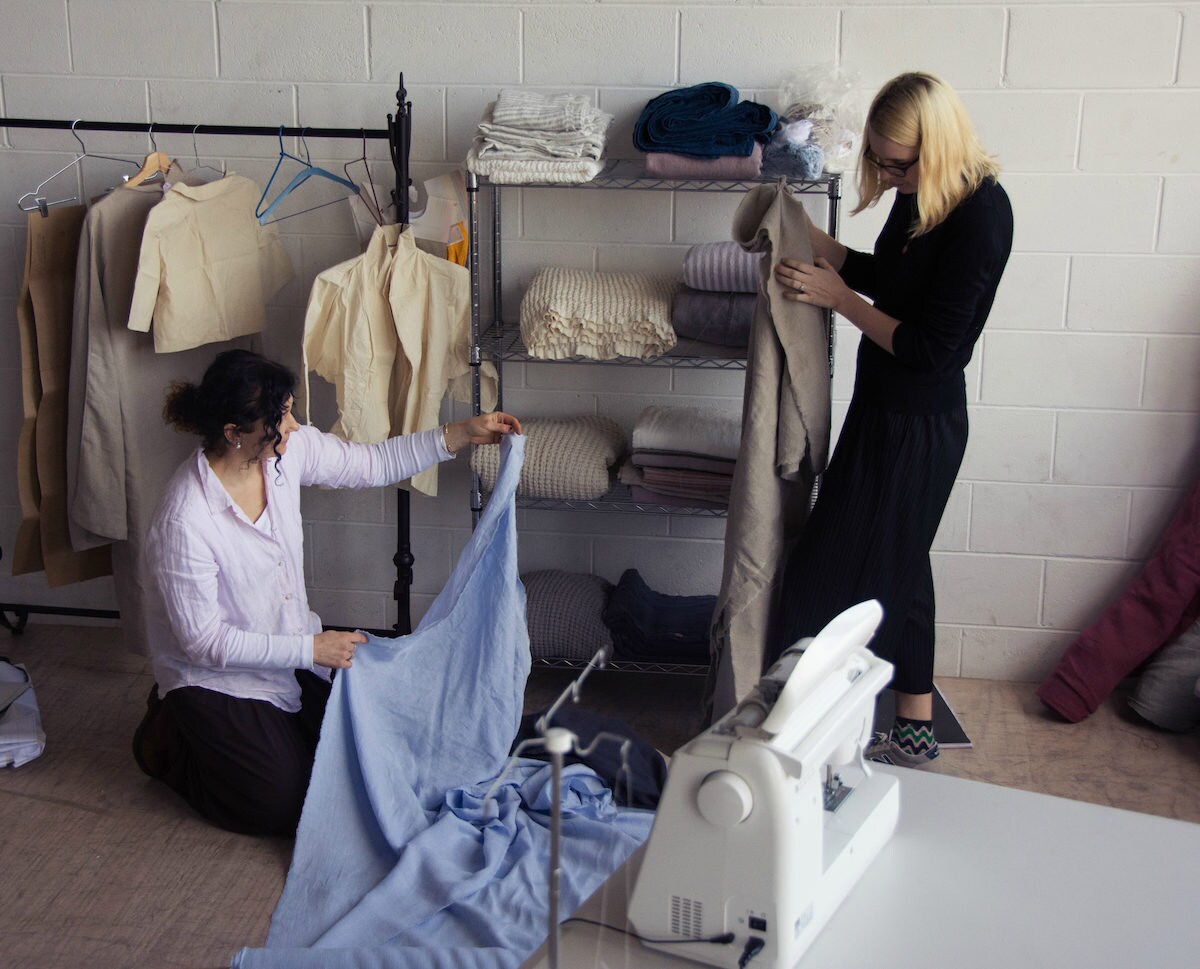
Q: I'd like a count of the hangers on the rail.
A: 6